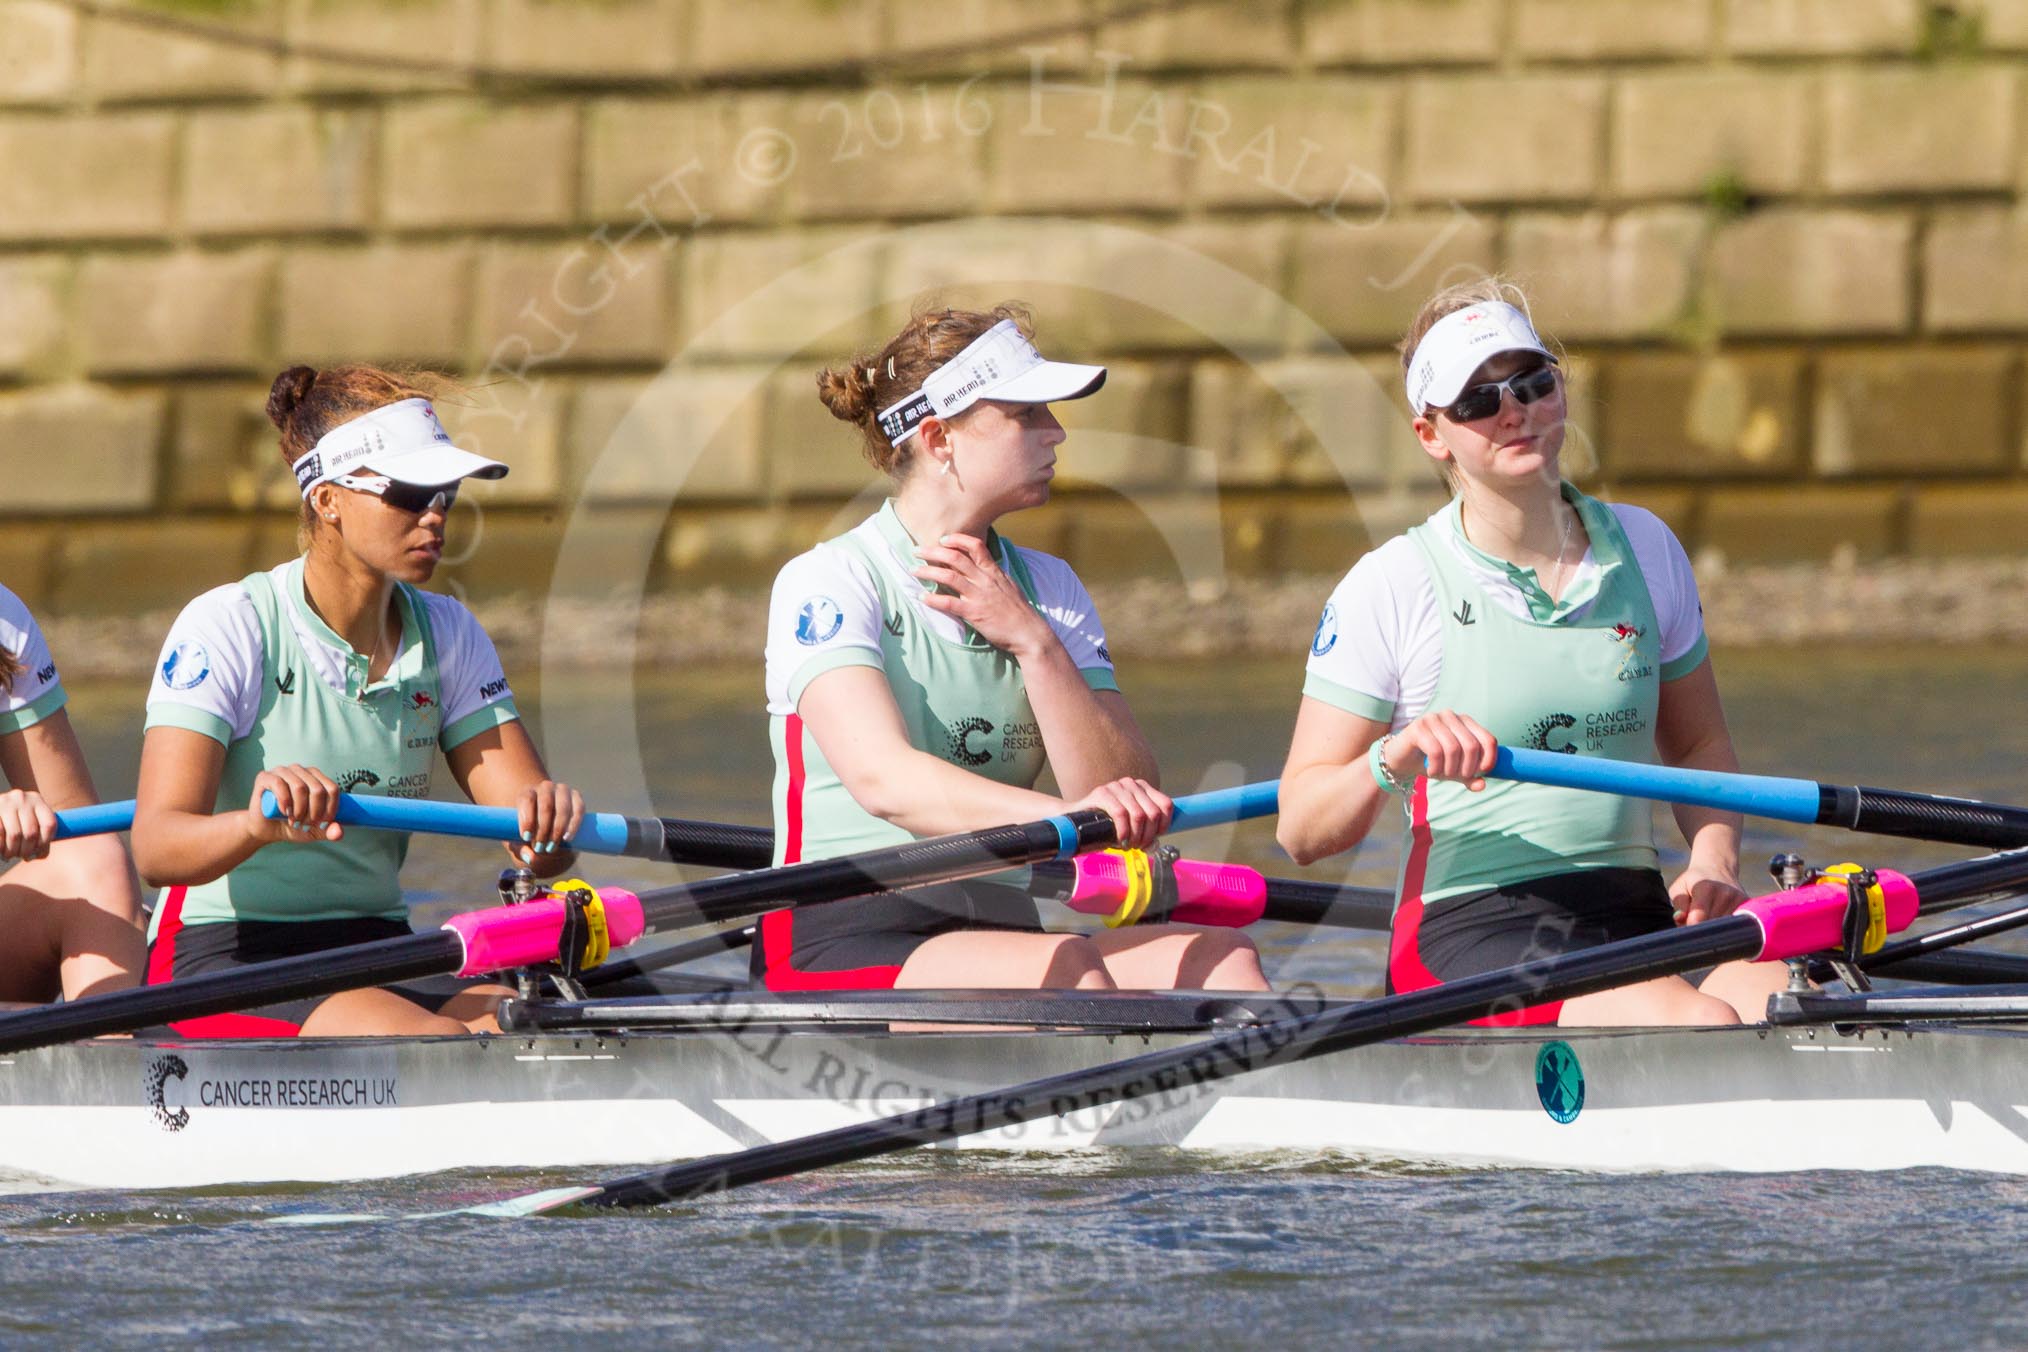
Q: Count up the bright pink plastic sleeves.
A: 3